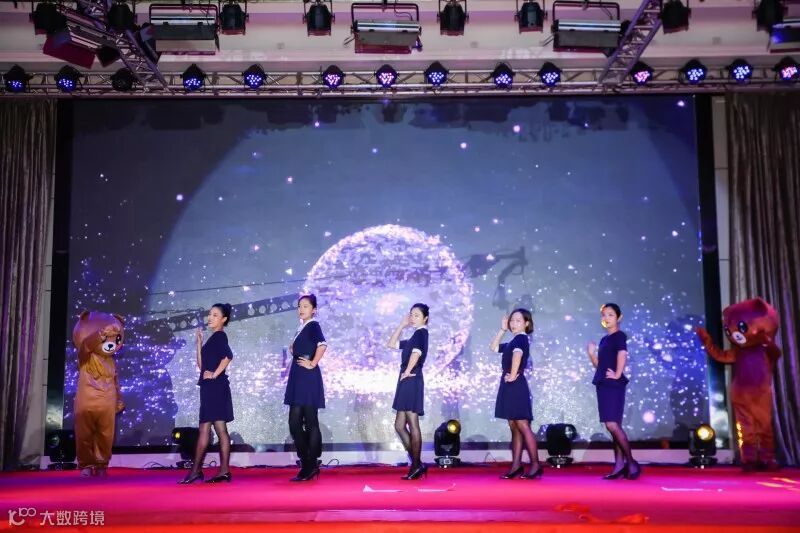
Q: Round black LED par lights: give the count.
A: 14